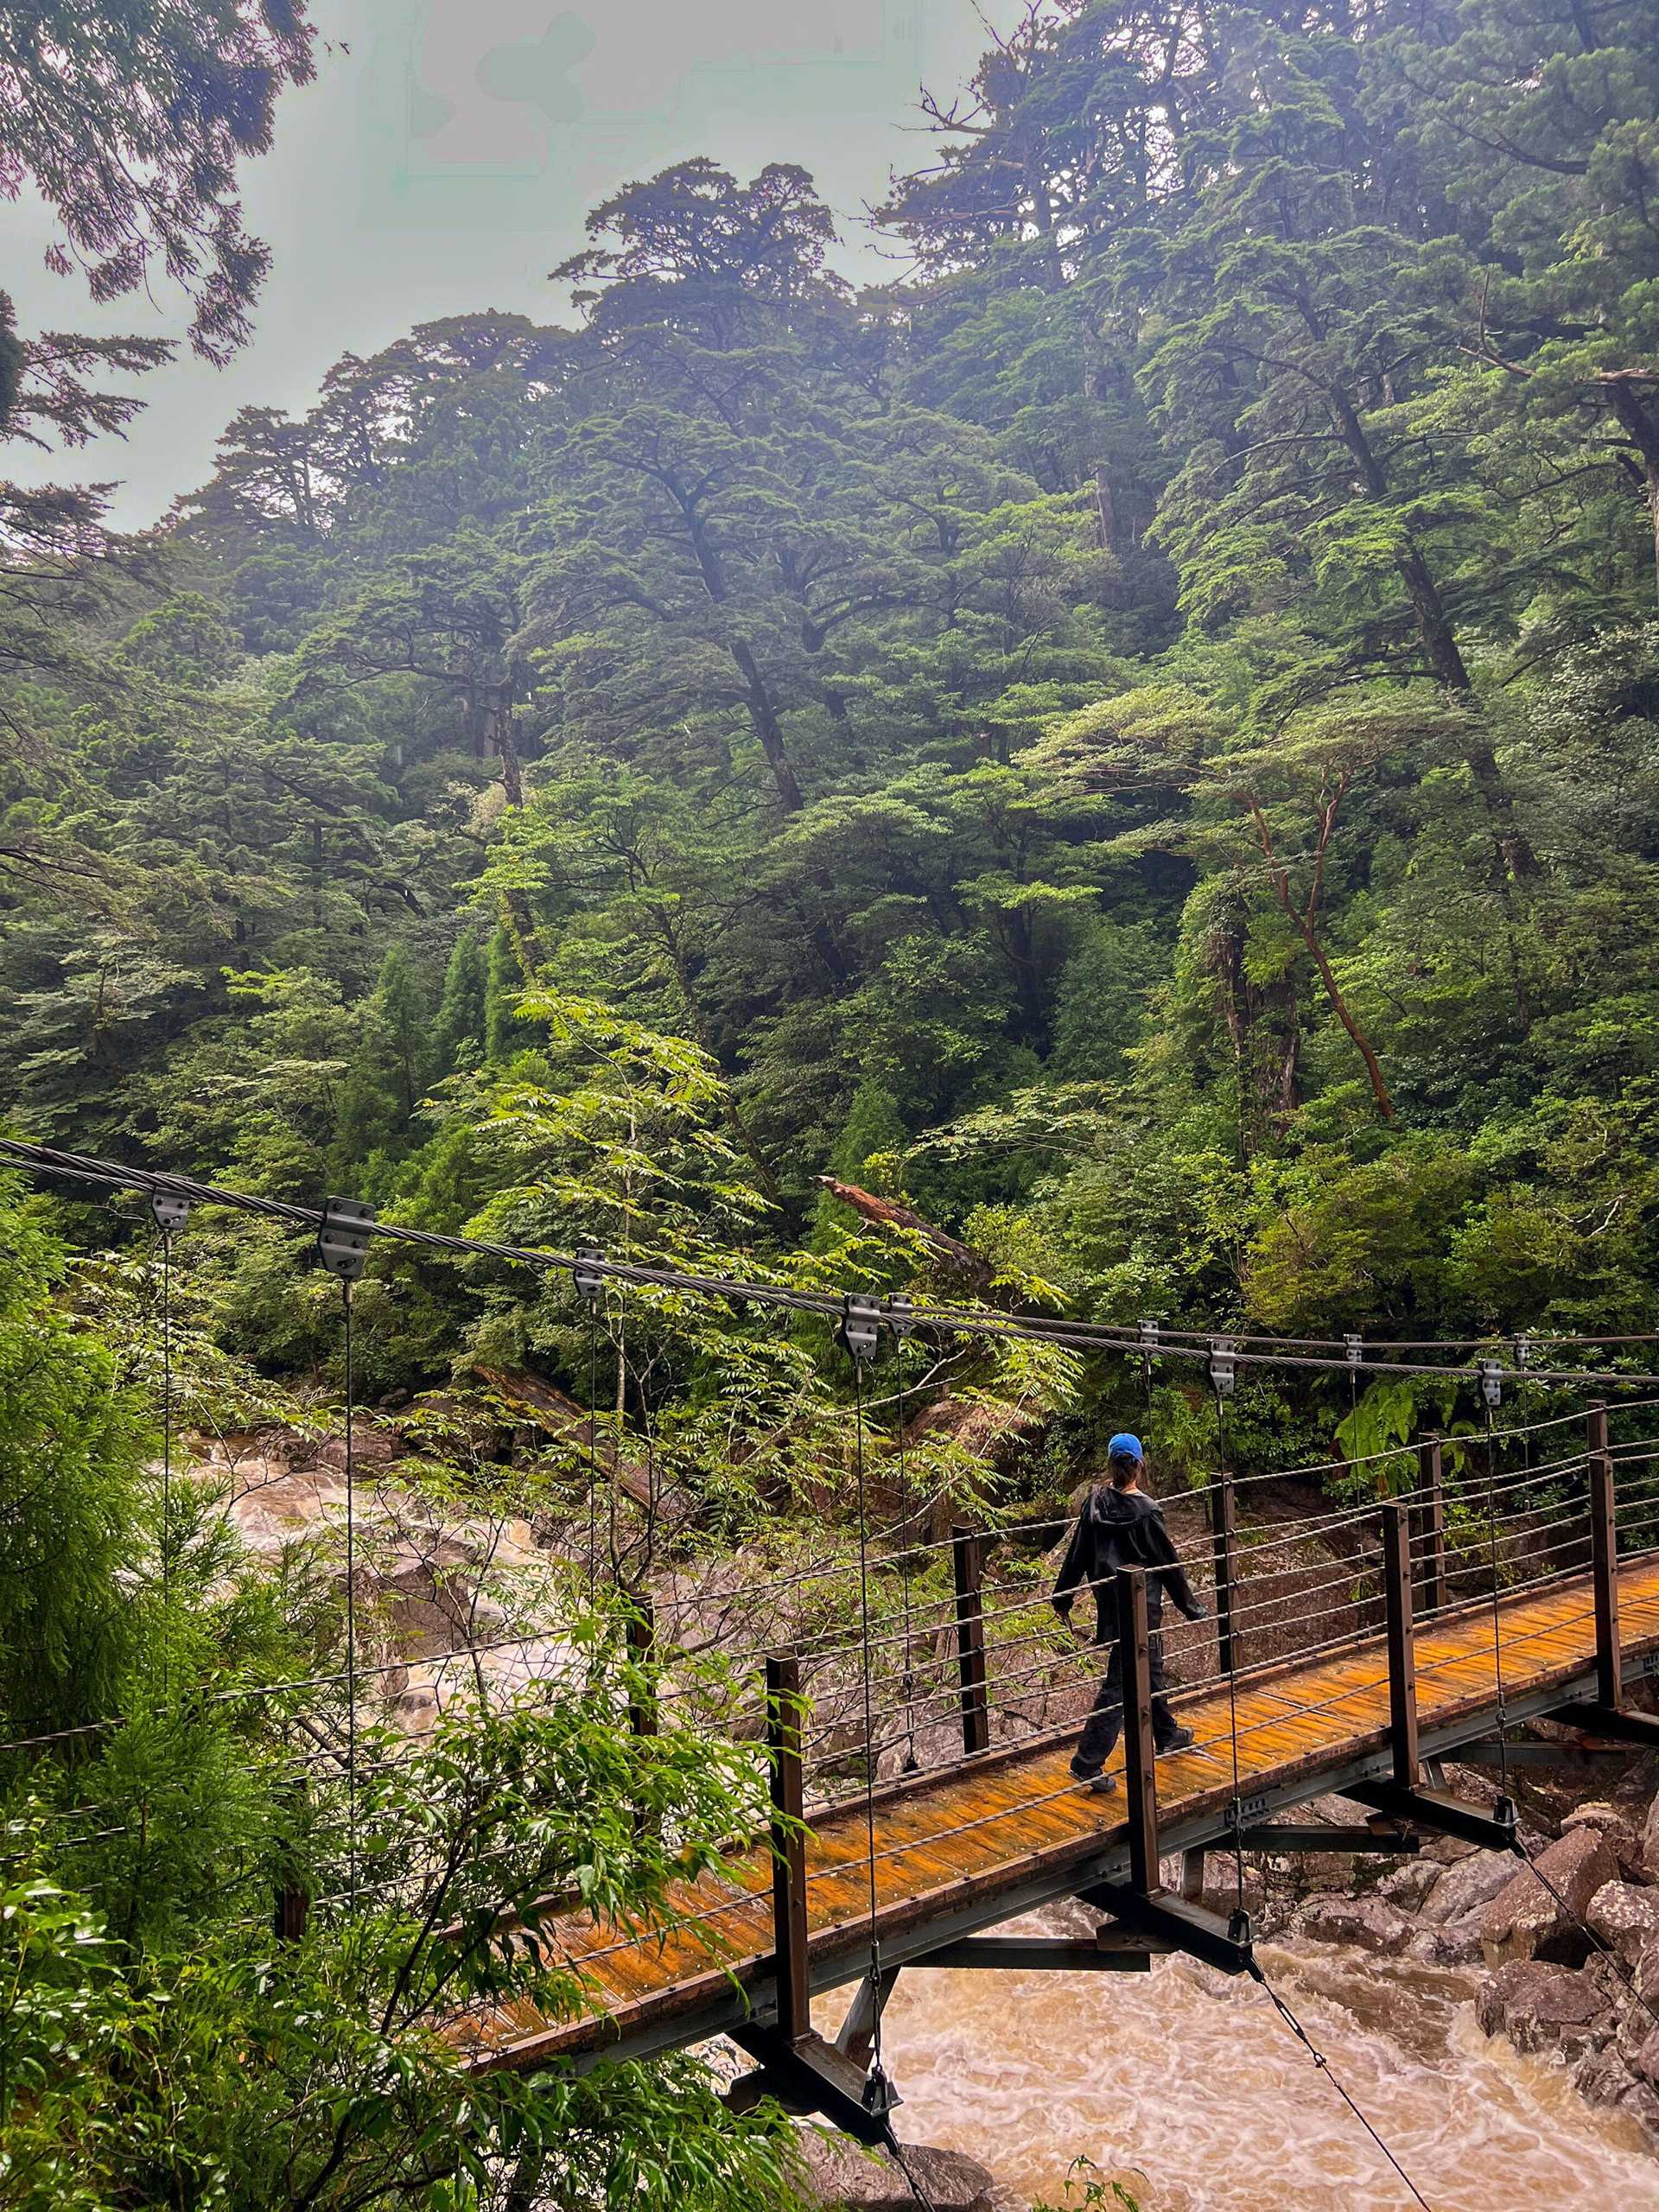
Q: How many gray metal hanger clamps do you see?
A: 10